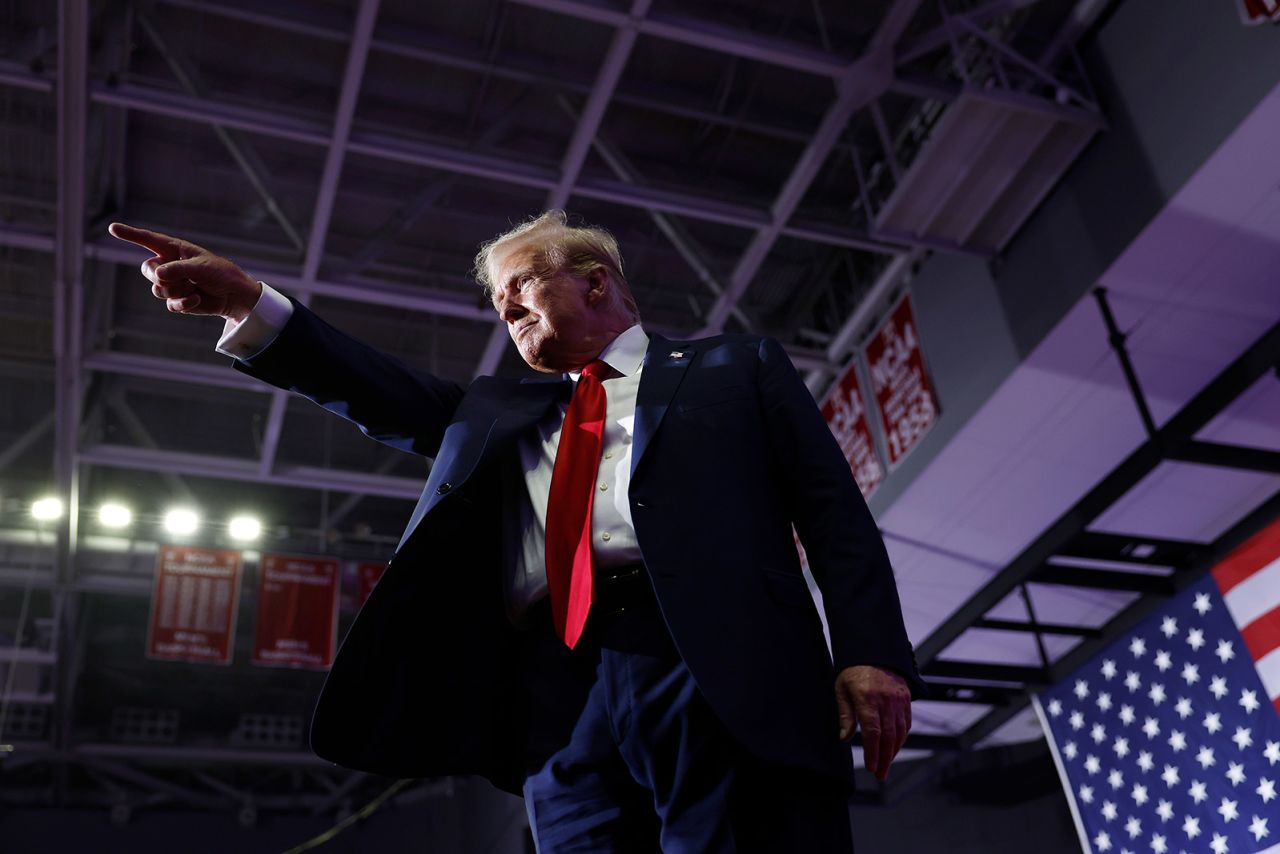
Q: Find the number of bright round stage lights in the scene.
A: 4